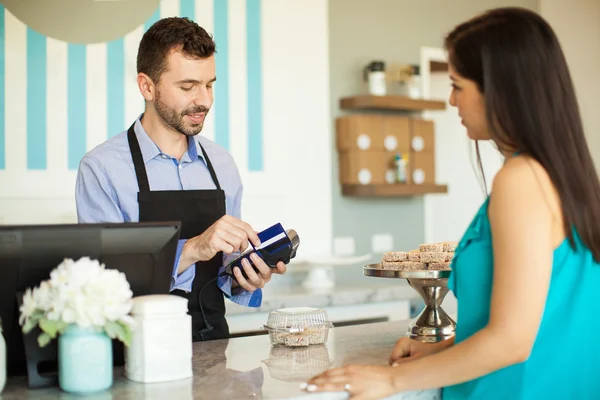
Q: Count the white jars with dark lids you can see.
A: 2